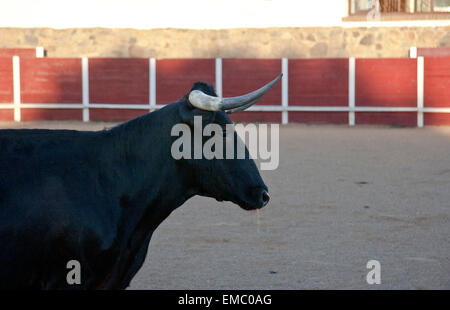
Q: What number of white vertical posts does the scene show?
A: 7